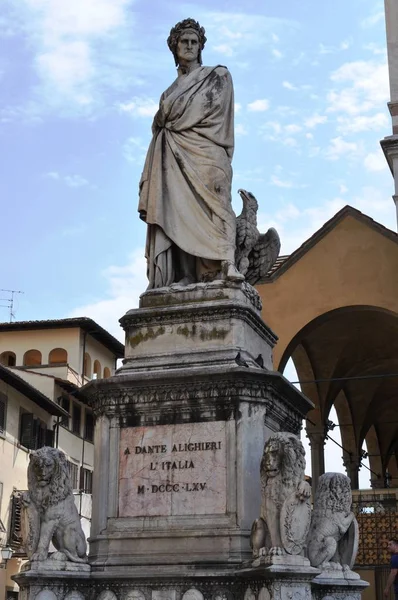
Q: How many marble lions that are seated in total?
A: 3